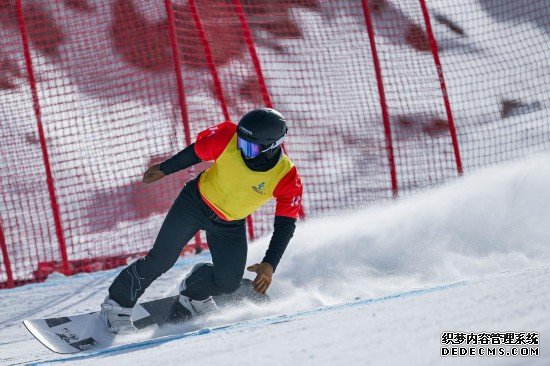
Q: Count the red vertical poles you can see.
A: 7